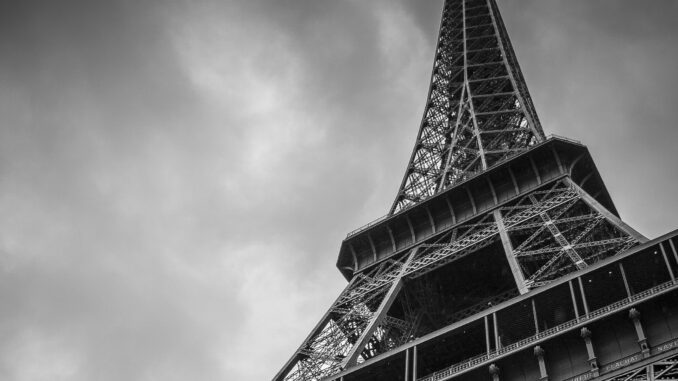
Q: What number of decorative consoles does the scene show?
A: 4